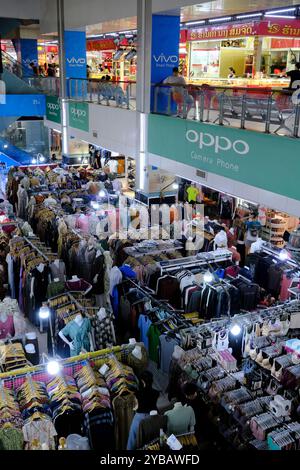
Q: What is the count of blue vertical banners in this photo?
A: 3